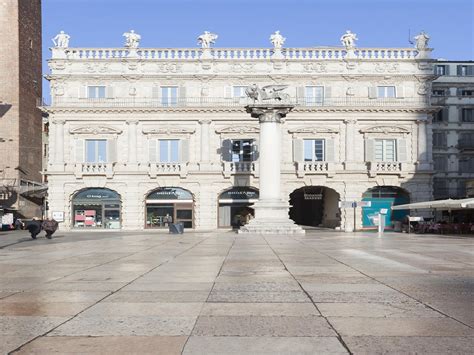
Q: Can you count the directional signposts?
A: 1